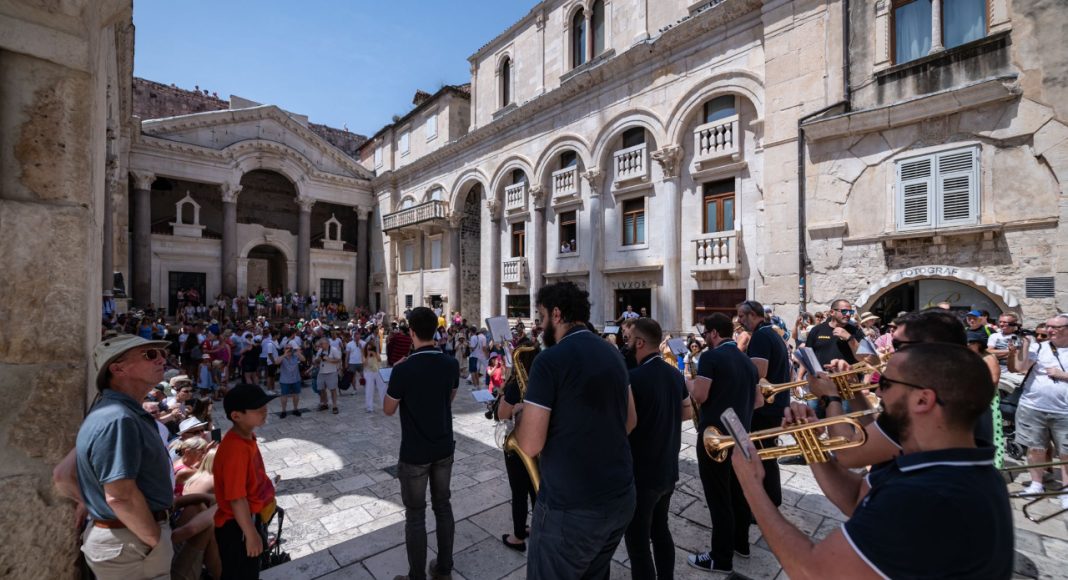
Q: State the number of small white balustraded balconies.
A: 6